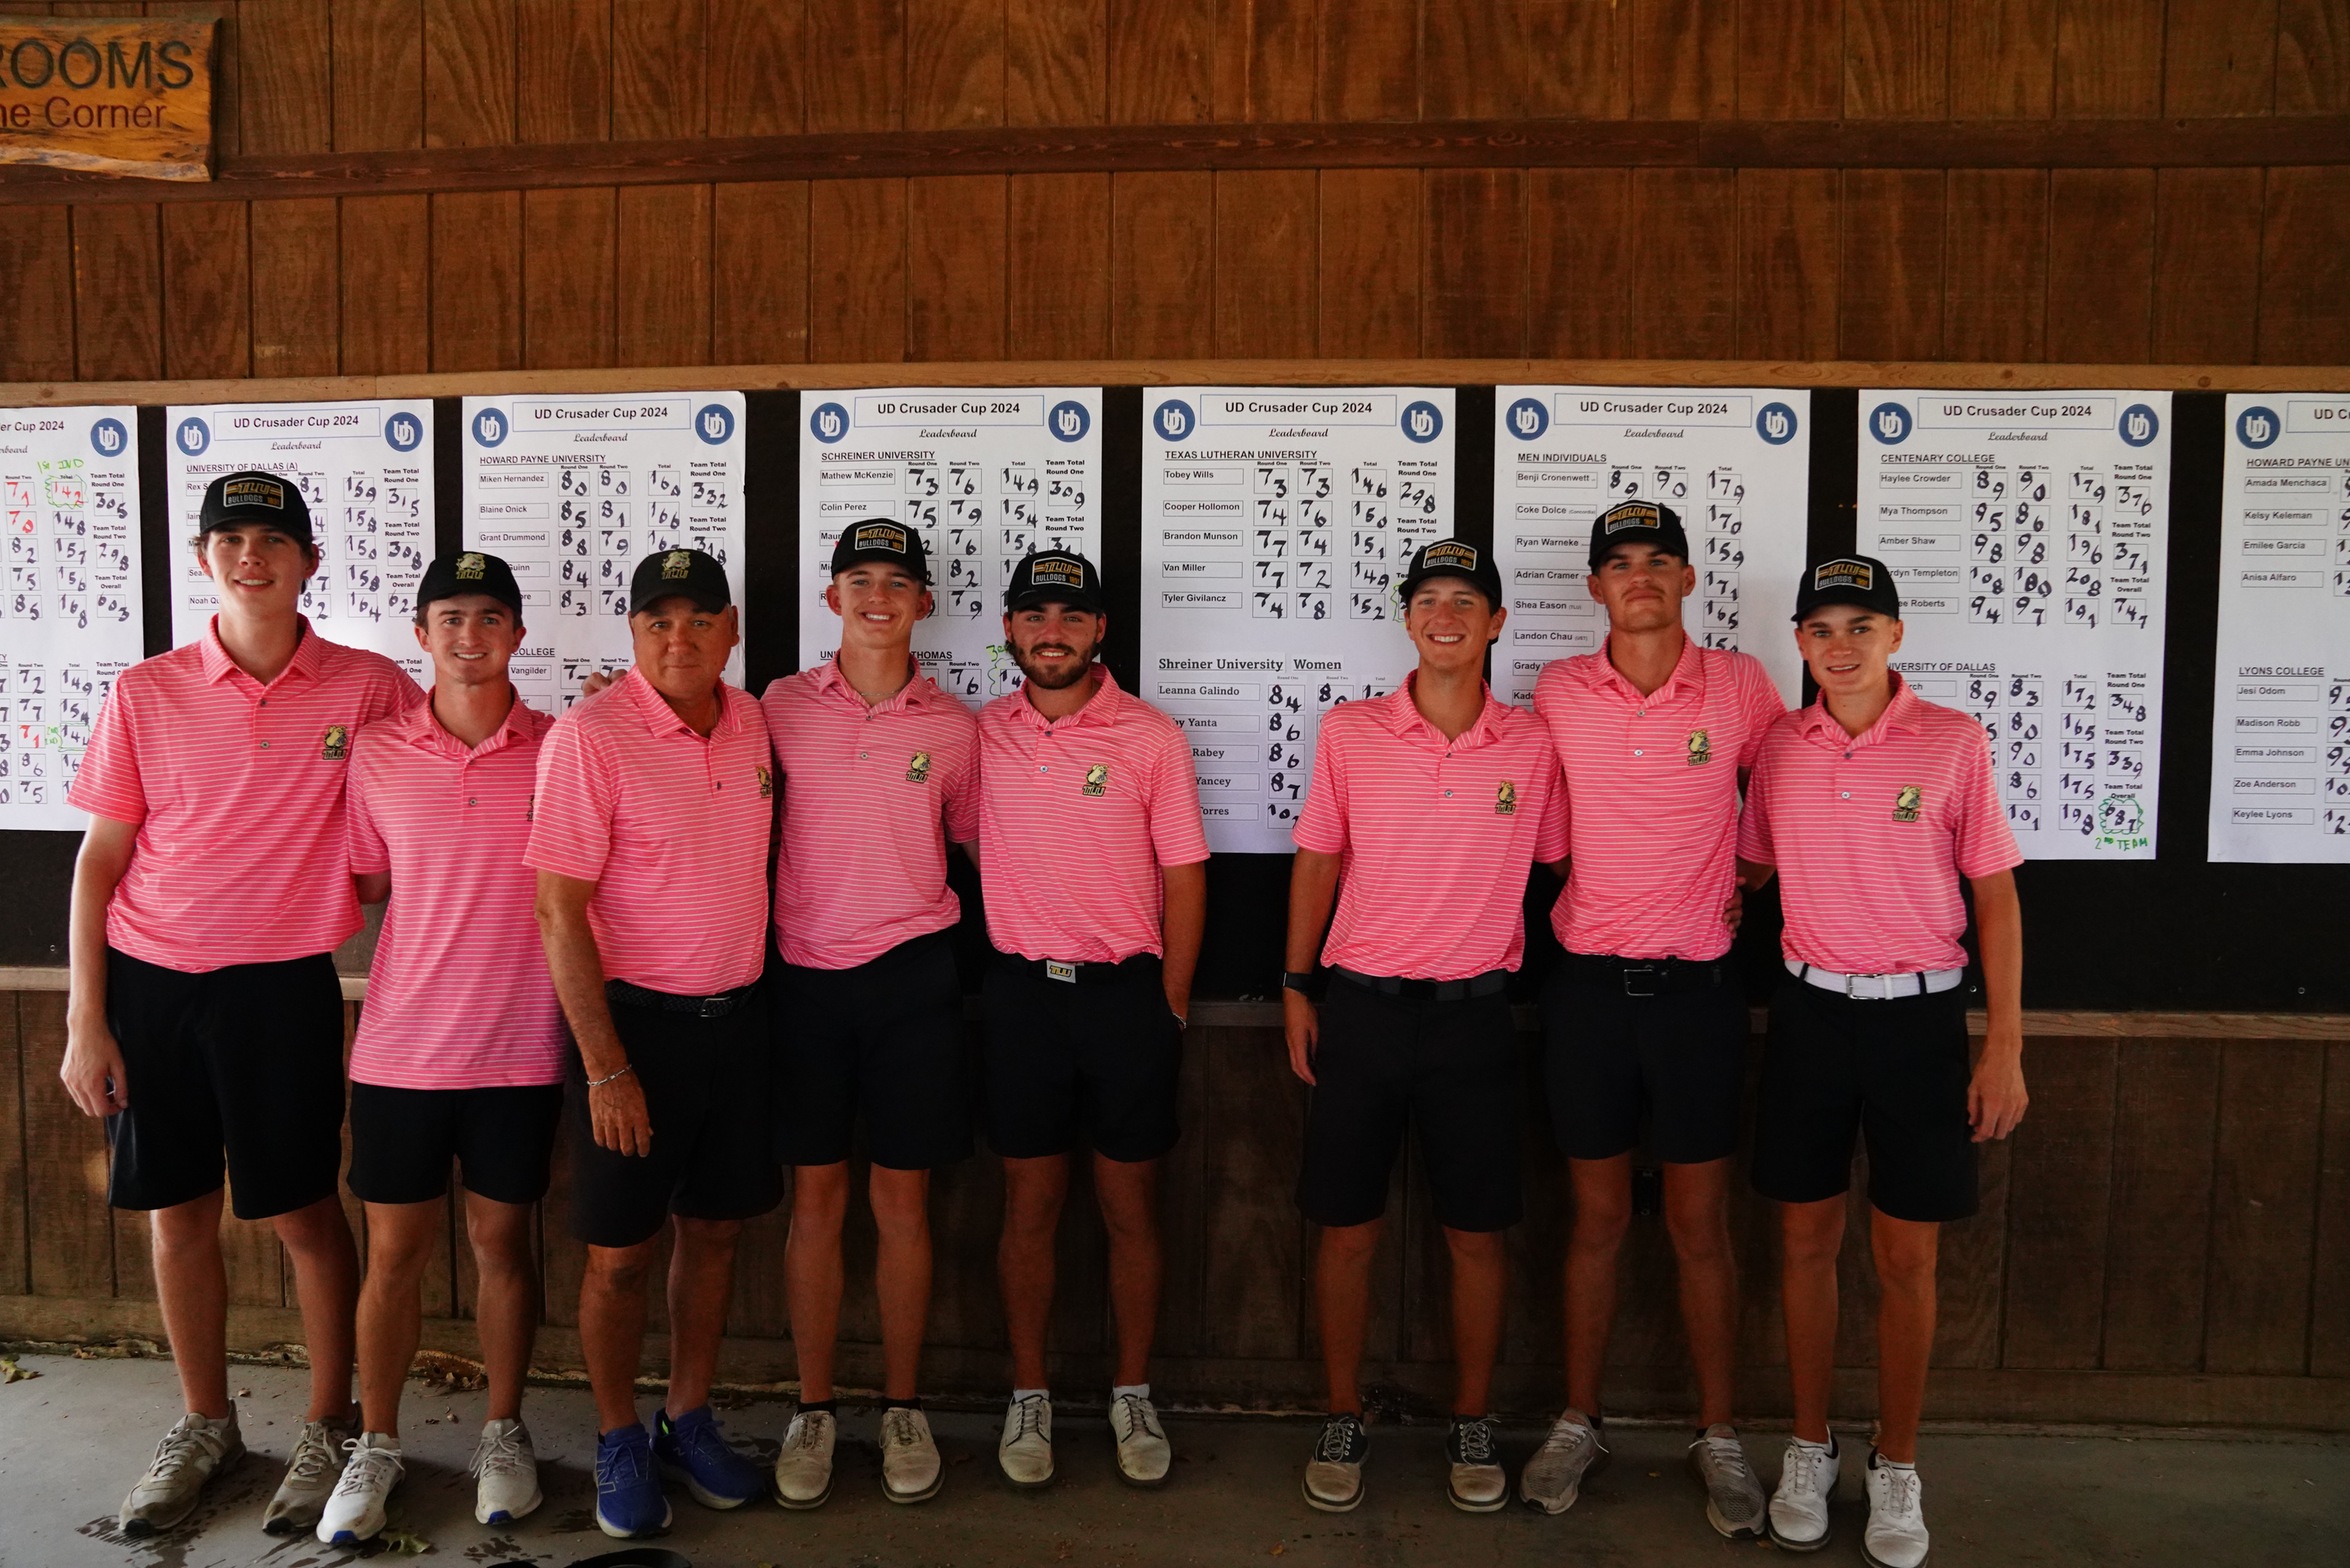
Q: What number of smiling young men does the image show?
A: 6